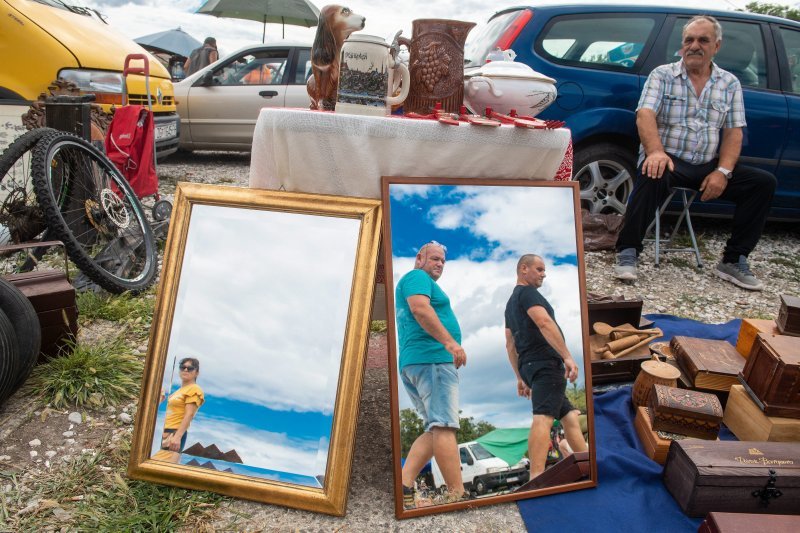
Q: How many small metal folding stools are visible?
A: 1